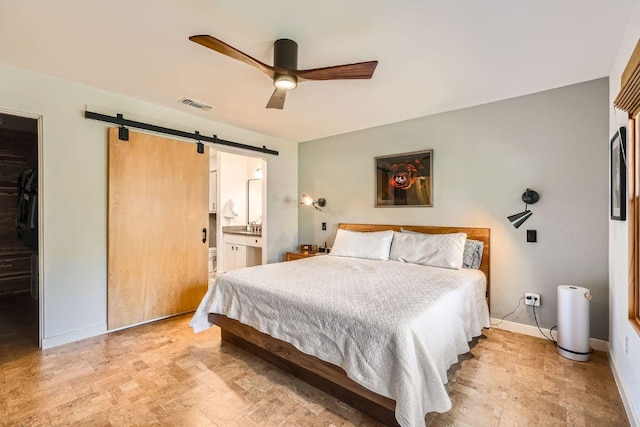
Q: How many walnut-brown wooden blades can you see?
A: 3